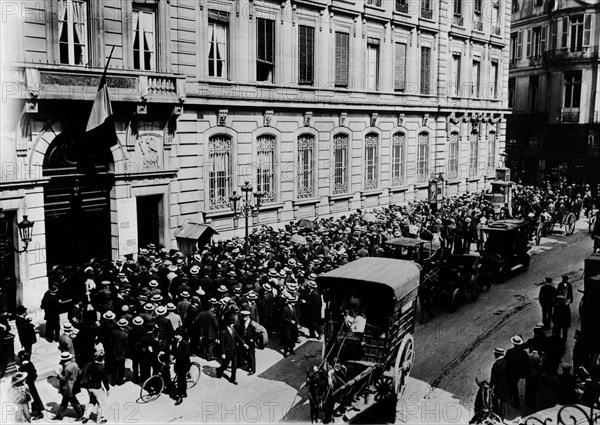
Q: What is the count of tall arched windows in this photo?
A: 10